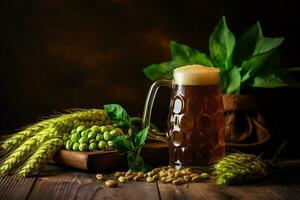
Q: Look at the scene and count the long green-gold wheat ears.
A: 3